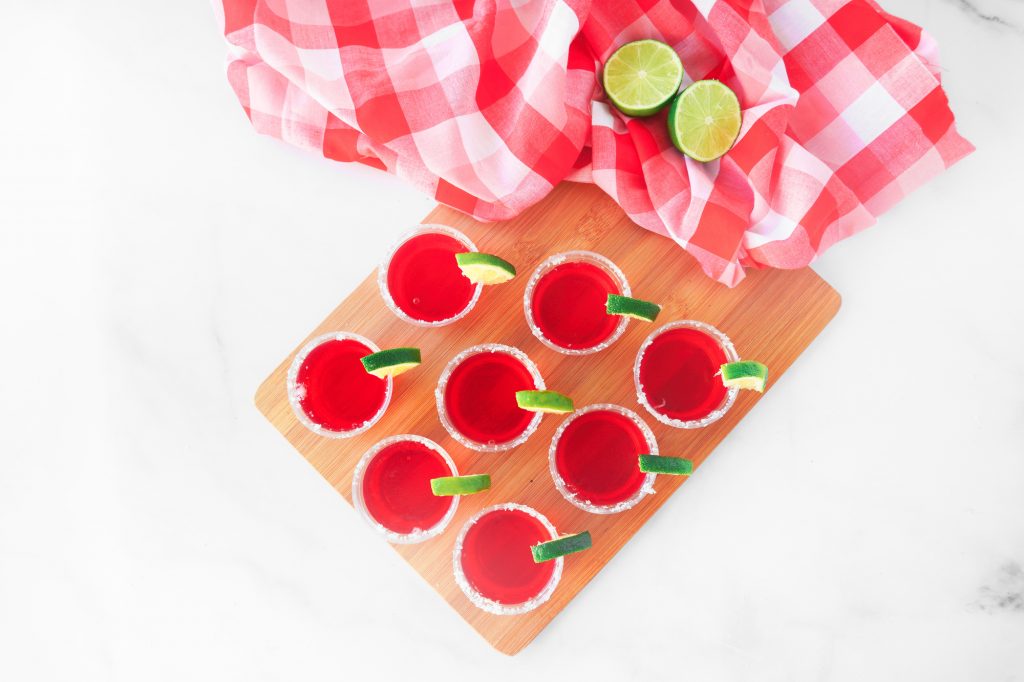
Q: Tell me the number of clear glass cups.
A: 8